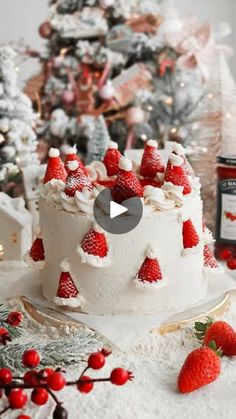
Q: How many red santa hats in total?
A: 14